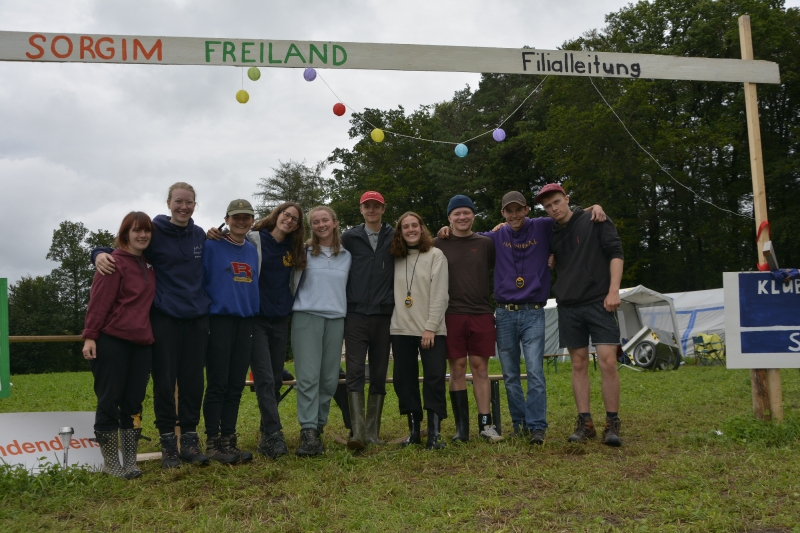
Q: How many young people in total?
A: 10